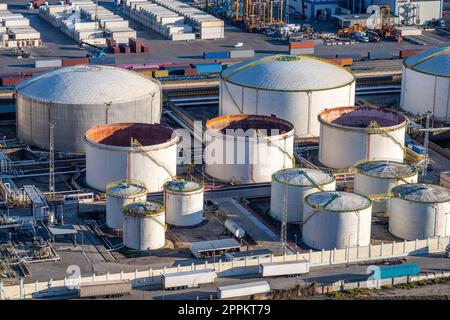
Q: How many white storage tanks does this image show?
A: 13